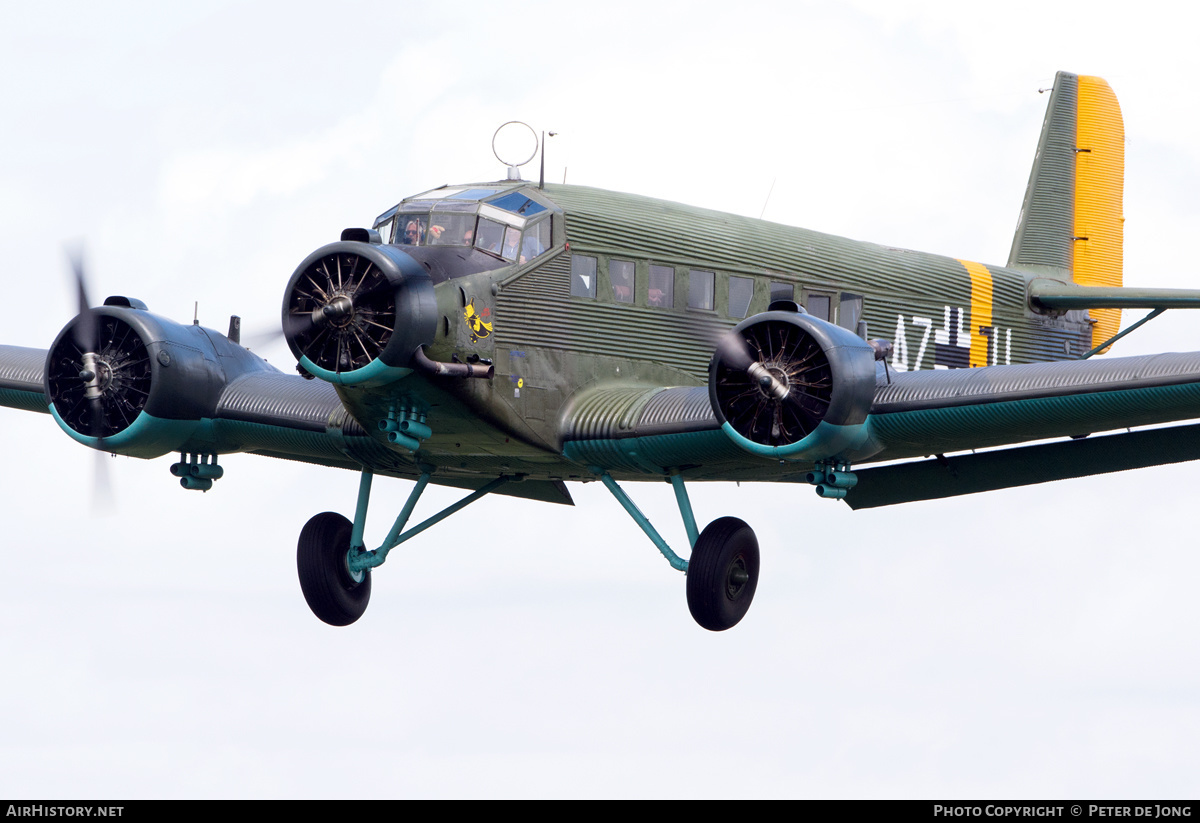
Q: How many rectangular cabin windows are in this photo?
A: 8